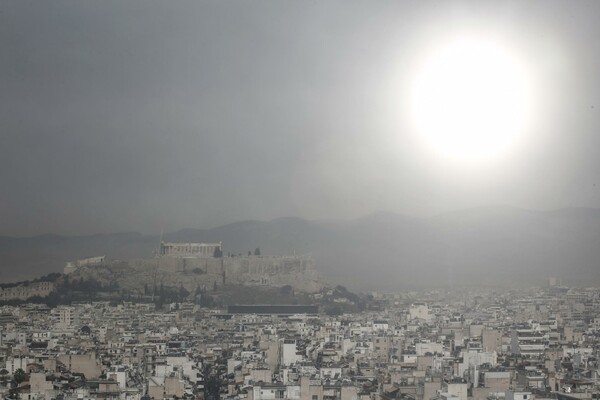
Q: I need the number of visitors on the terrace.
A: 0